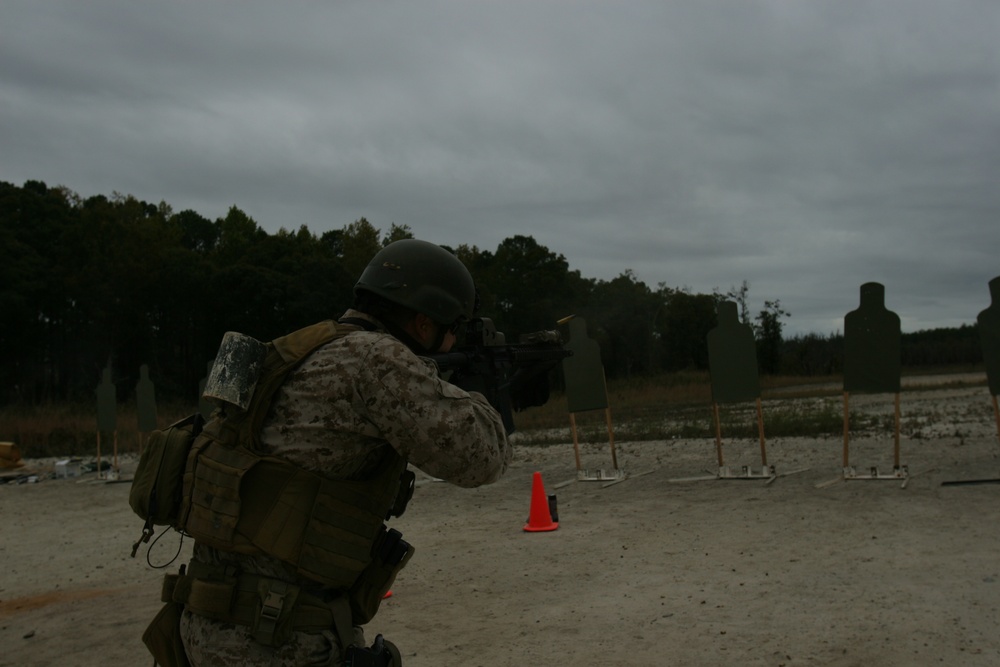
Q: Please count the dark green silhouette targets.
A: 7